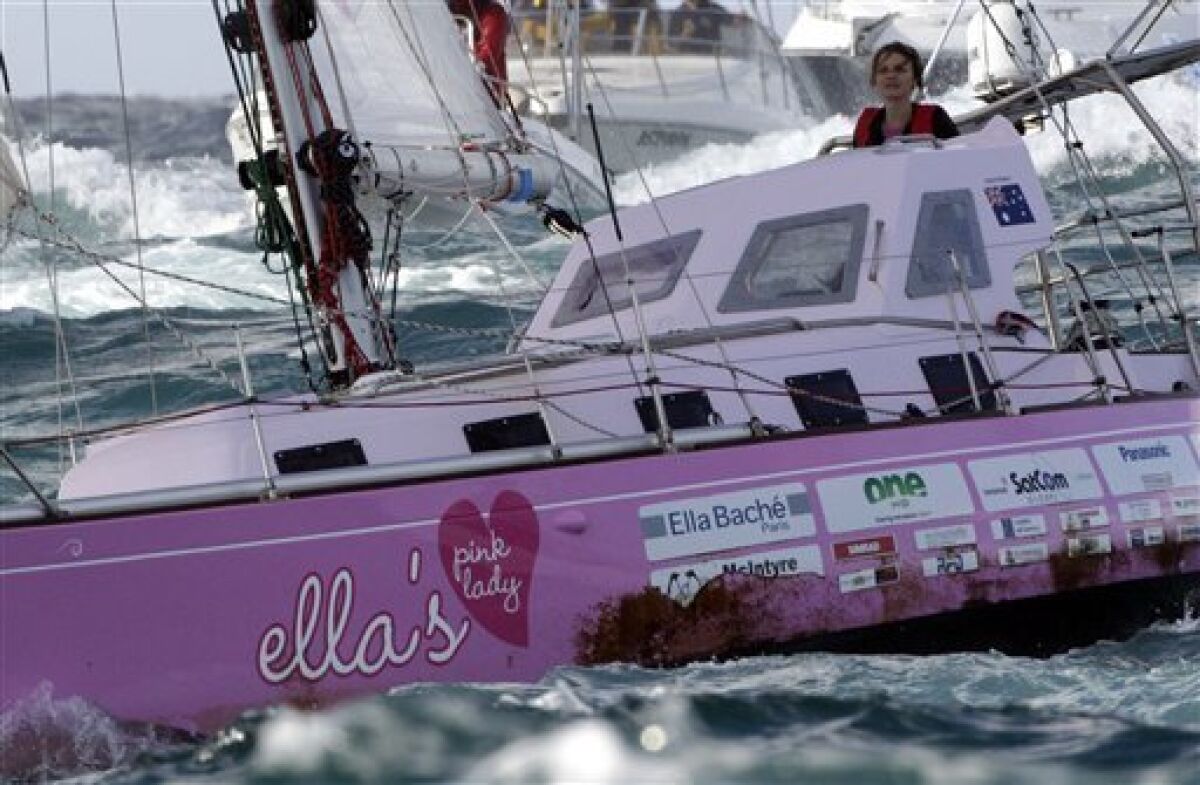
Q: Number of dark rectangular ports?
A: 5